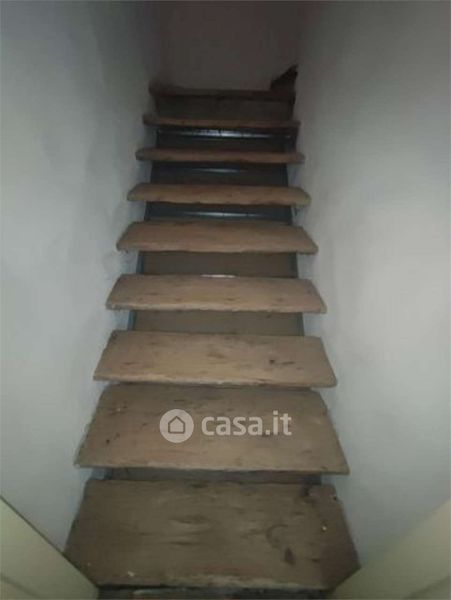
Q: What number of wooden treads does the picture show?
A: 9